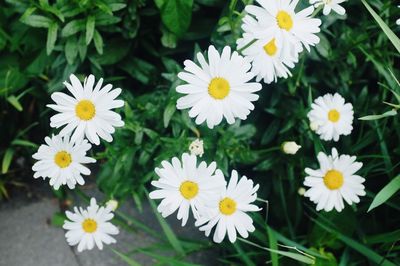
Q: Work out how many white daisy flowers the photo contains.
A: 11